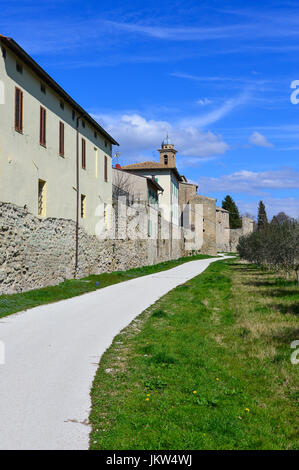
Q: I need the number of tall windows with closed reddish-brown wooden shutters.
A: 5